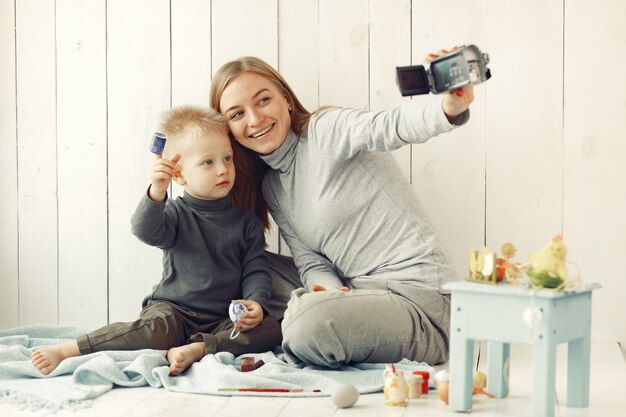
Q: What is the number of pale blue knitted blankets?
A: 1